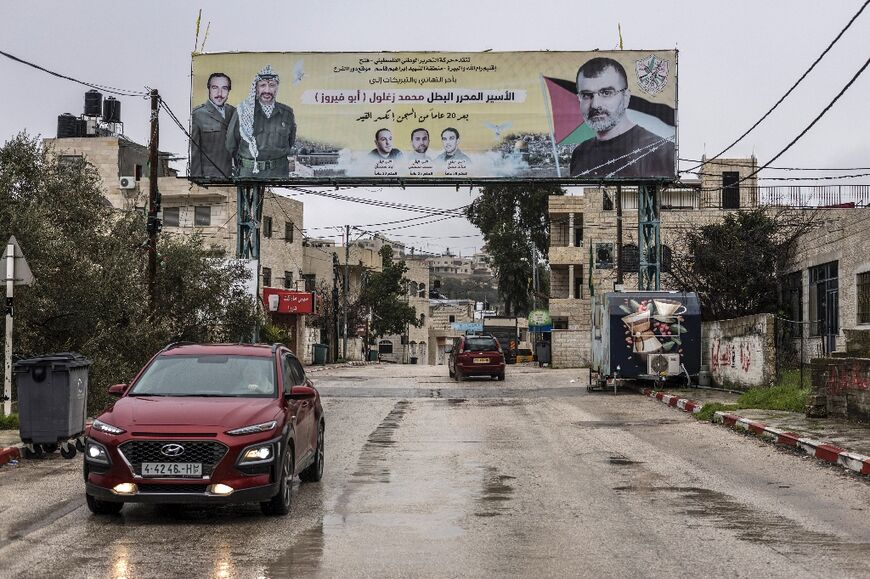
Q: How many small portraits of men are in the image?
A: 3